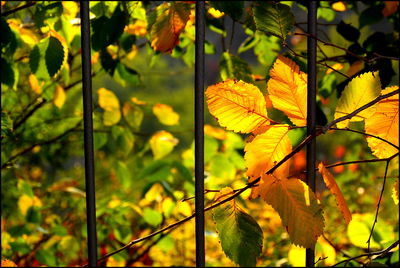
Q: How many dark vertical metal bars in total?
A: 3